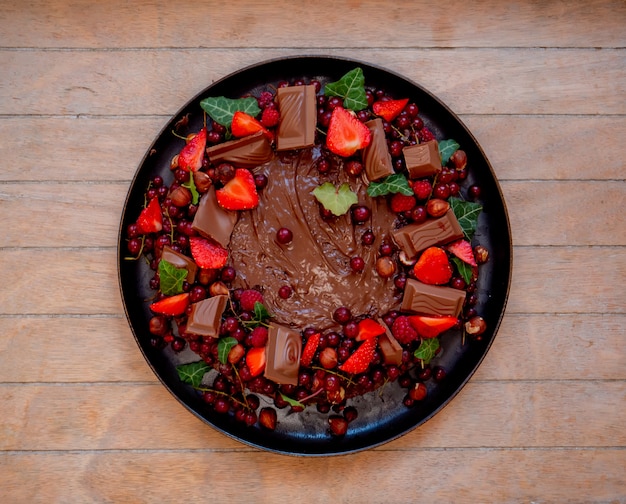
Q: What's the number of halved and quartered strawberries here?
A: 15